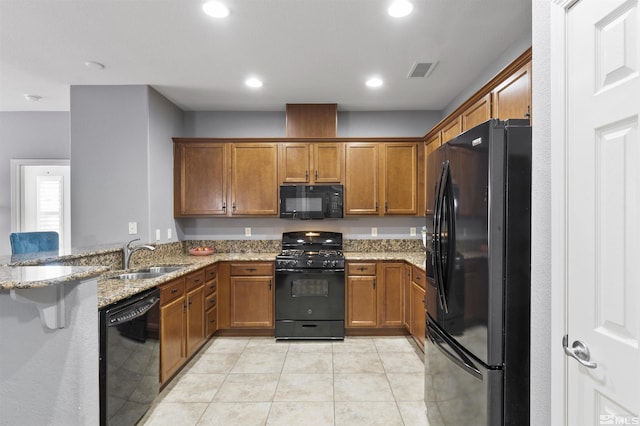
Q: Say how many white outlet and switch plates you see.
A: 6